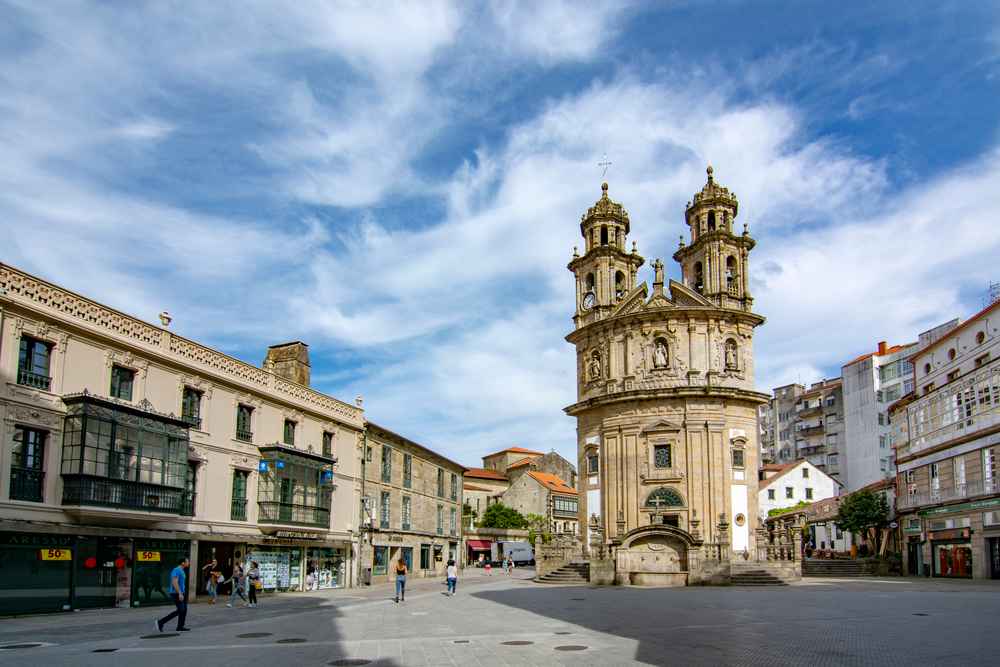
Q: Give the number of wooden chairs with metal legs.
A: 0